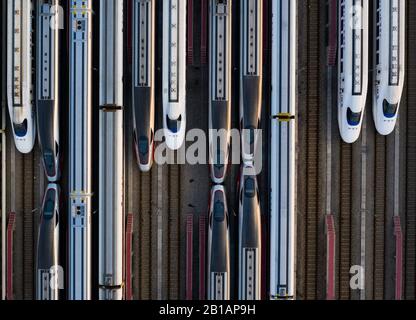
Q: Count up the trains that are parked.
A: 14